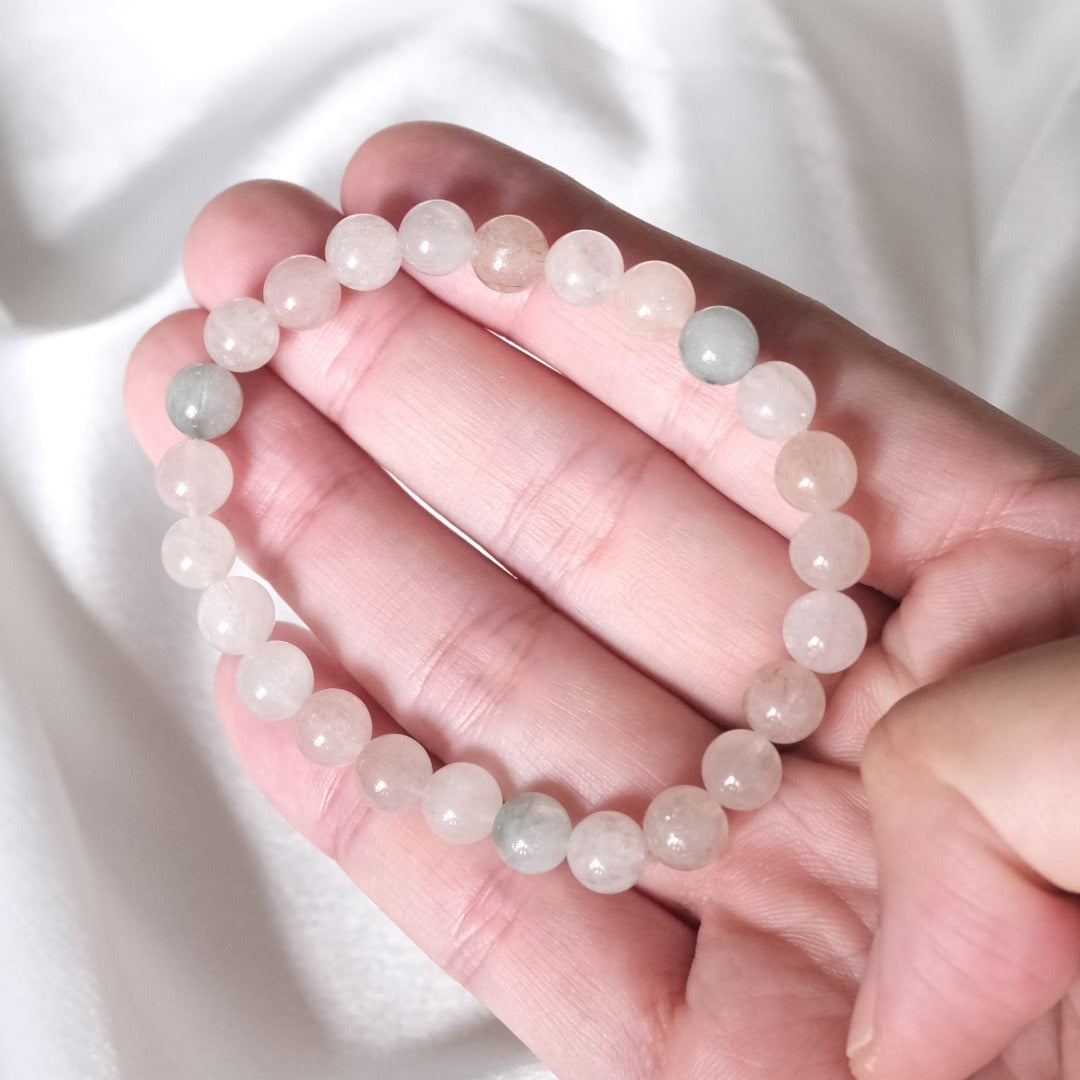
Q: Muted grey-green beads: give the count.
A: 3